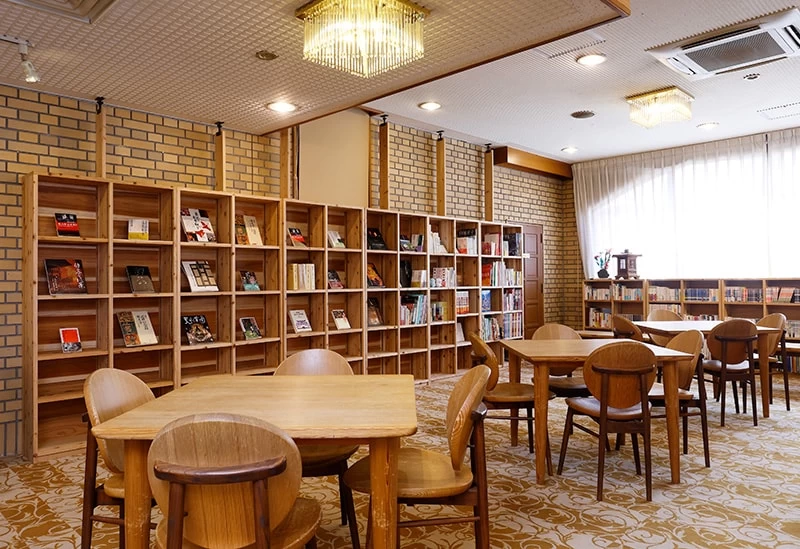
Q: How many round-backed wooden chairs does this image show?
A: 12